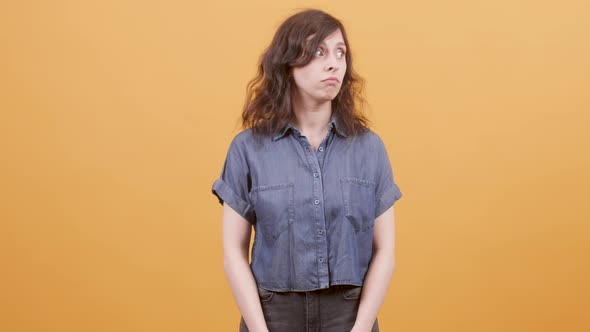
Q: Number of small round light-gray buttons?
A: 5